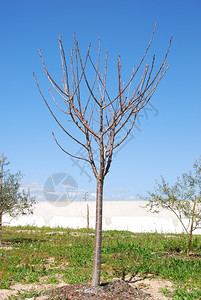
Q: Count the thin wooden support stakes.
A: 2